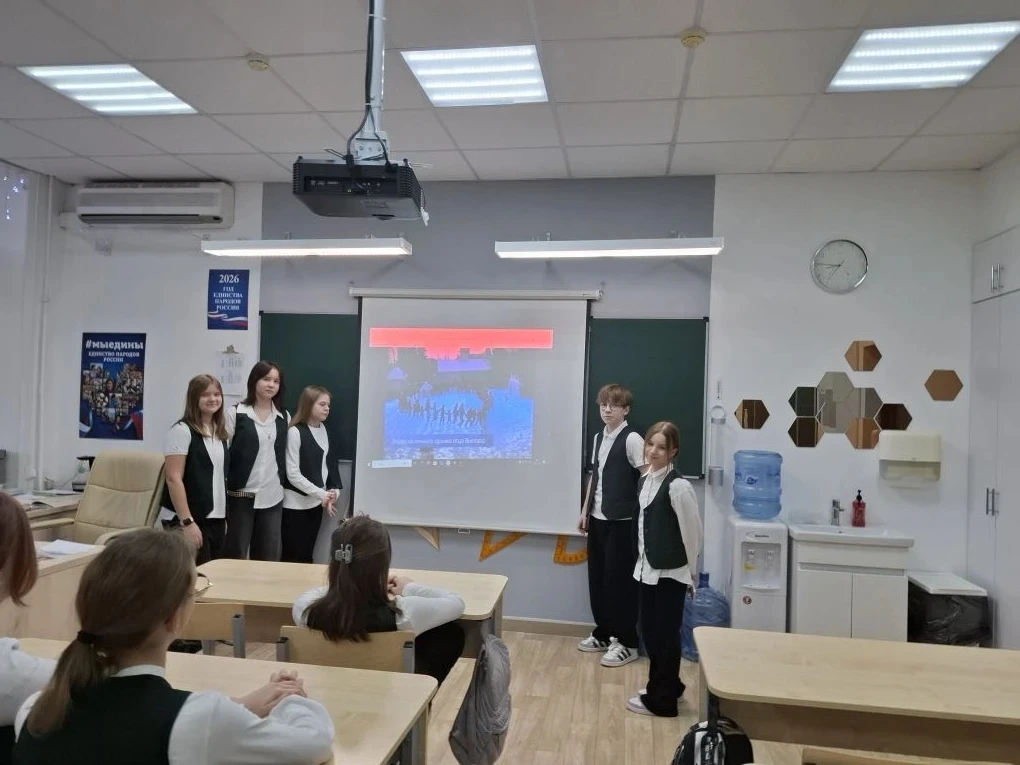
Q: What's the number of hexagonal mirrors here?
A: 10